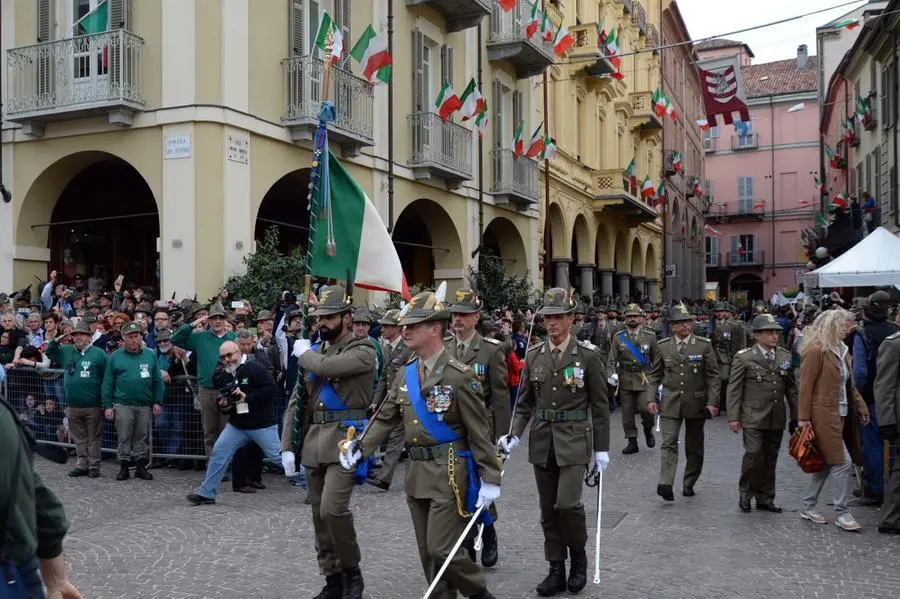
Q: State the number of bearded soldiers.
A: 2